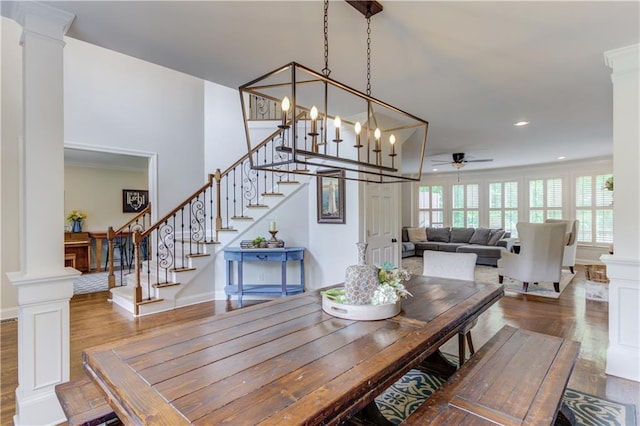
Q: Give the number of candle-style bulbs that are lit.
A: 6